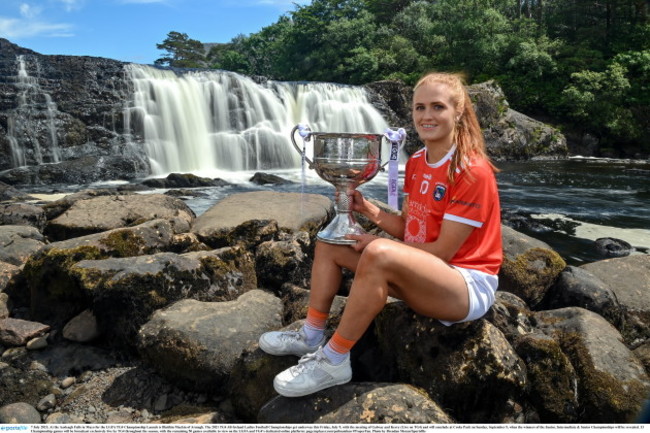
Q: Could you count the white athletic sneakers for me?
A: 2